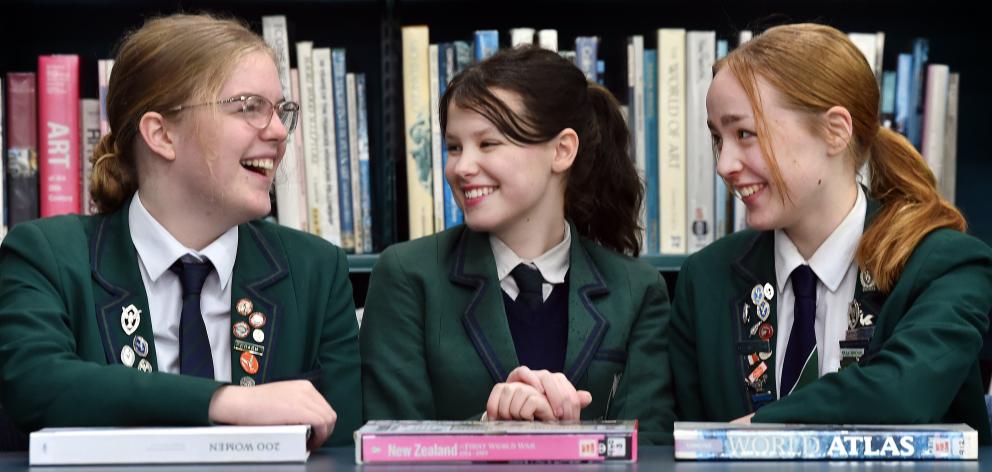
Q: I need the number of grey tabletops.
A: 1